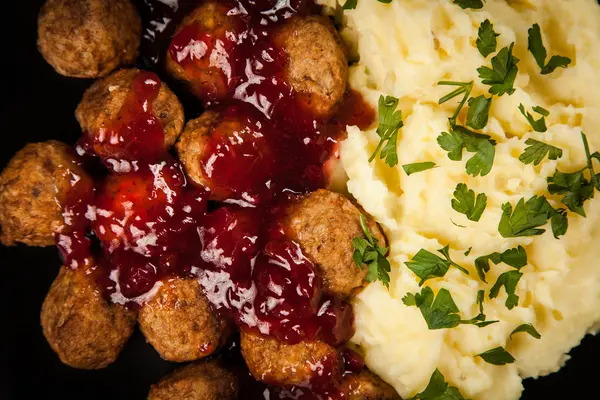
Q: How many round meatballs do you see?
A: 13